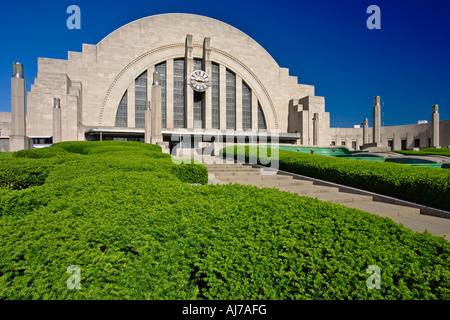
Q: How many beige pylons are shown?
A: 8